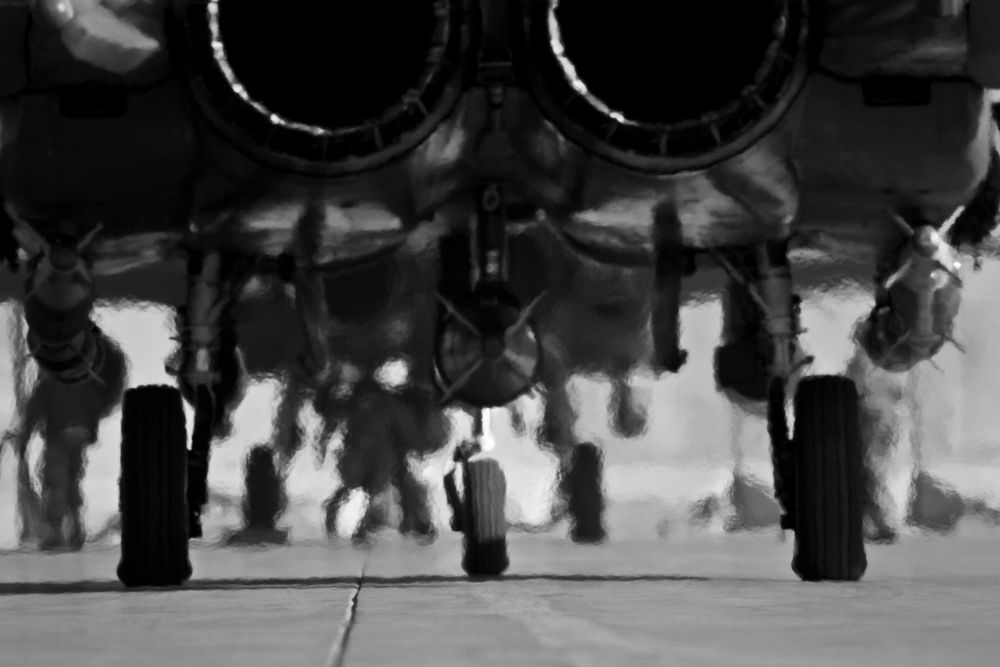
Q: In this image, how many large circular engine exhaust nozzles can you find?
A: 2